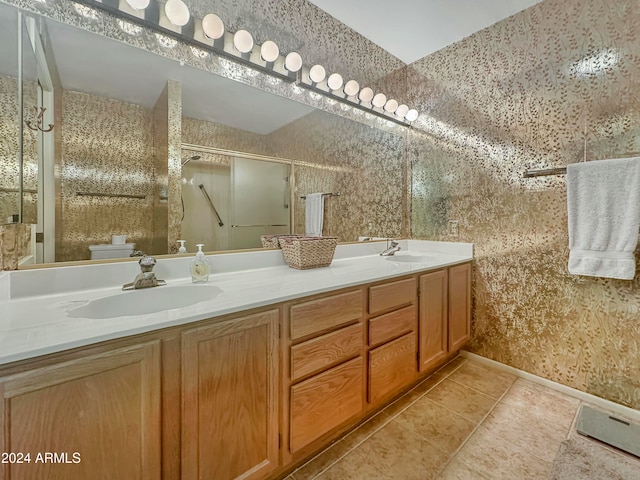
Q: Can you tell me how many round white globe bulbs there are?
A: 14